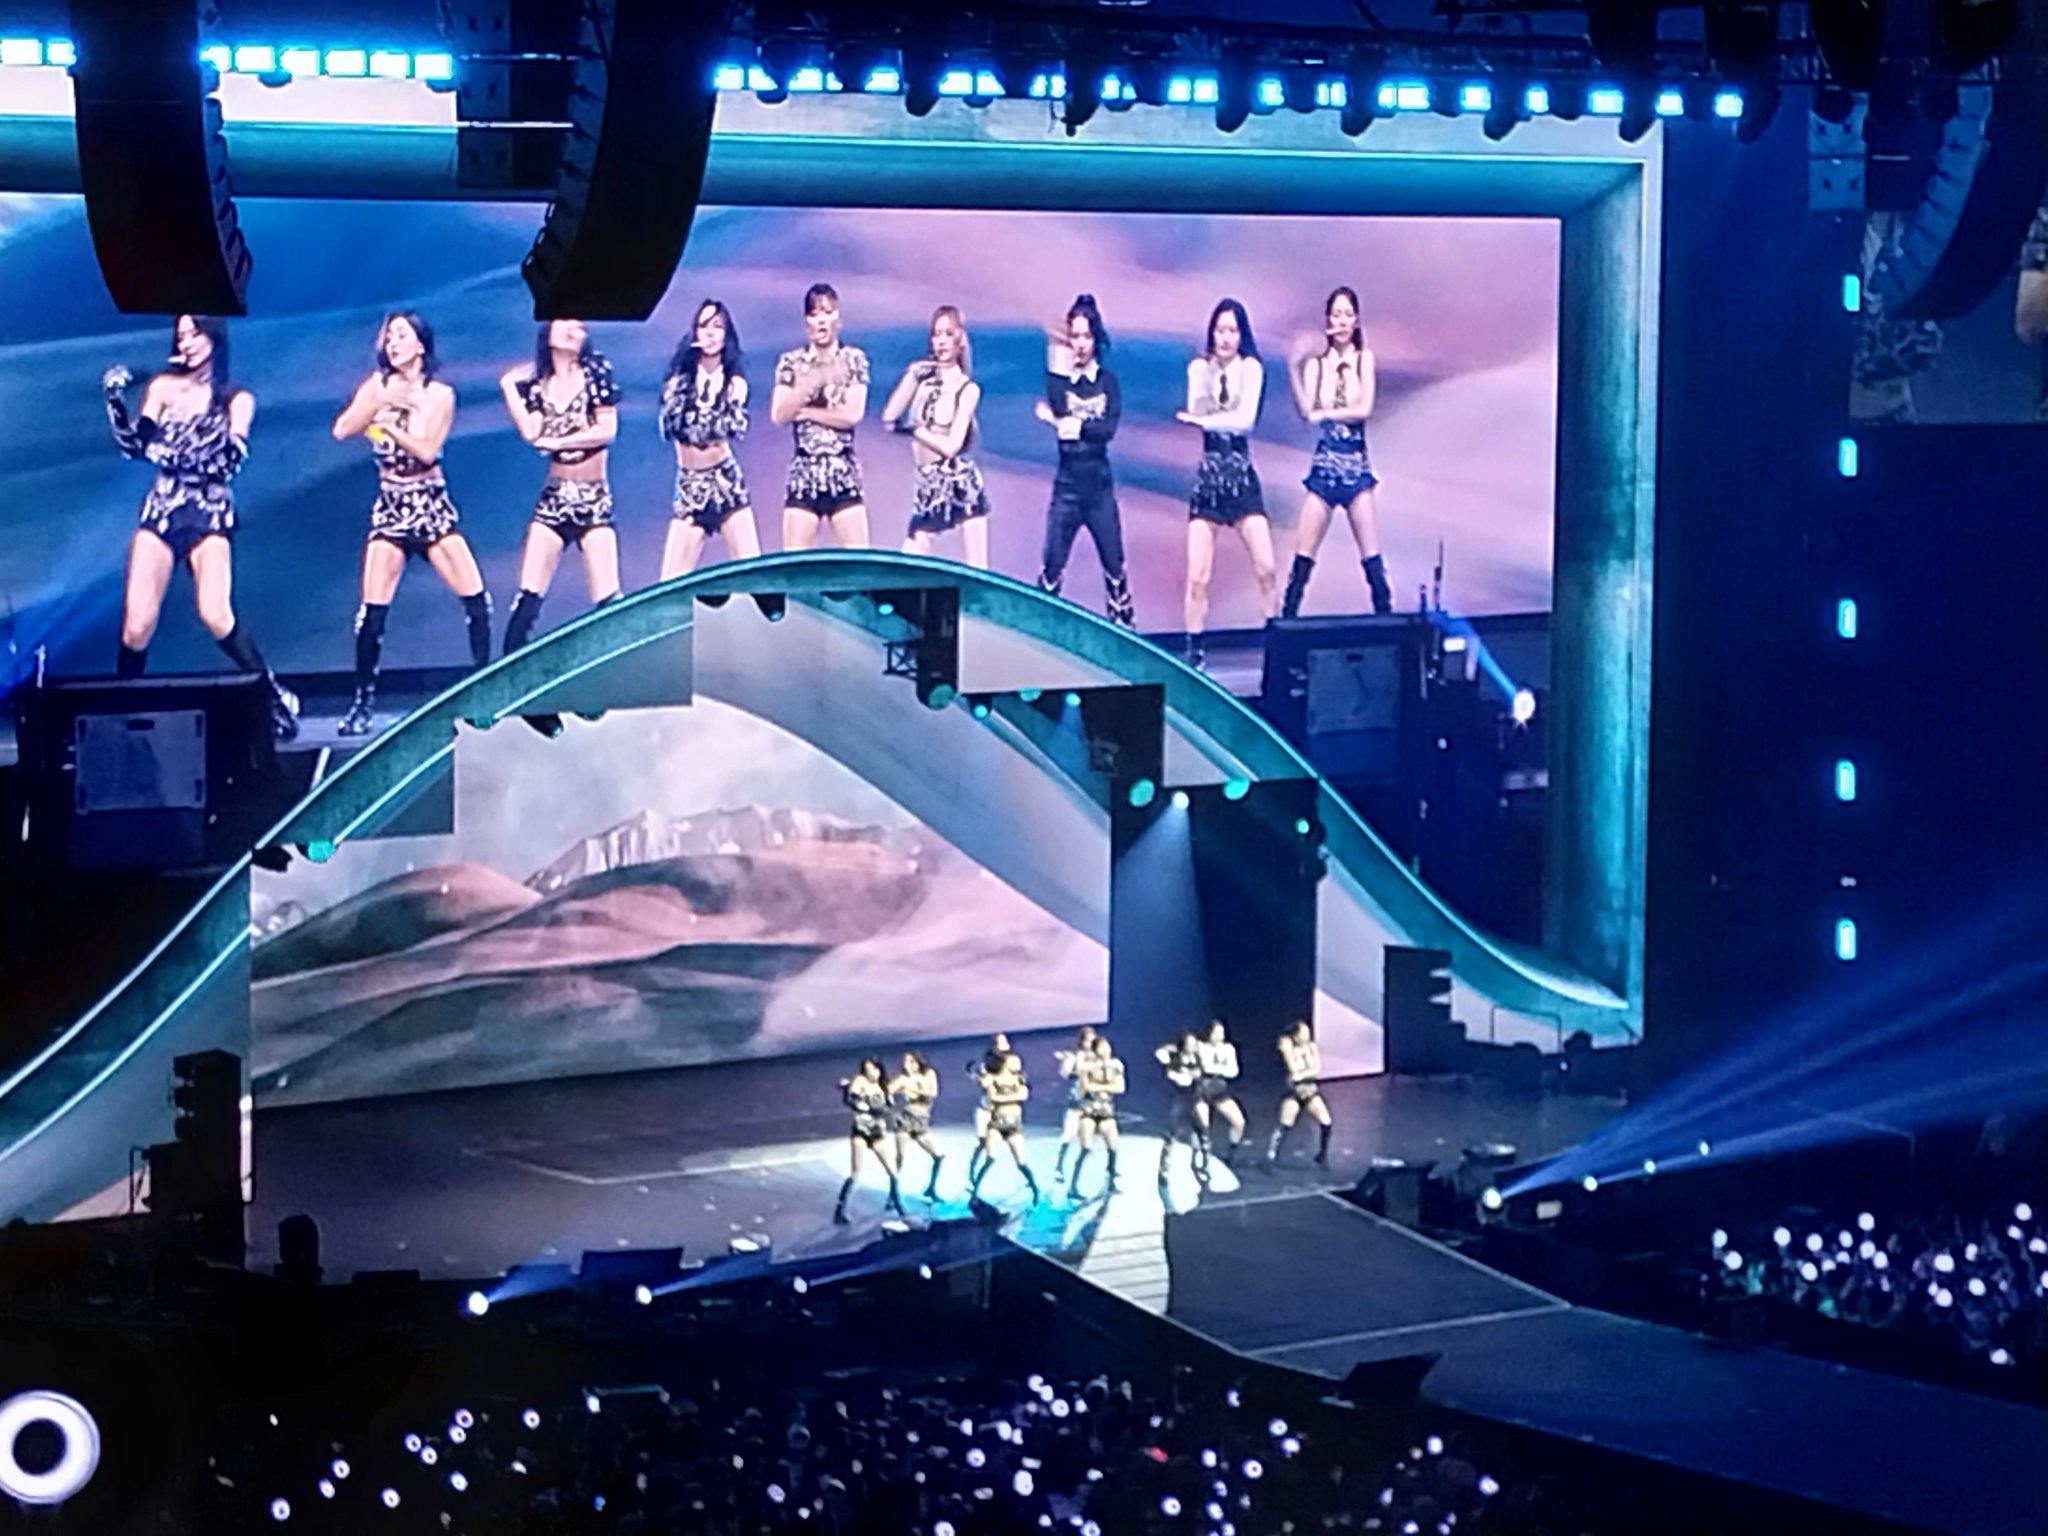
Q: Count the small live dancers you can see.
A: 9